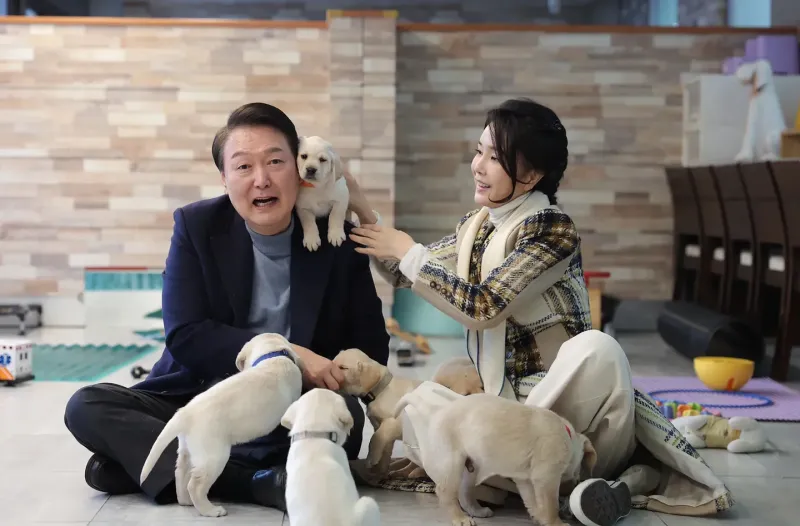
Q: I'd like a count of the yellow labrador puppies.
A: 6